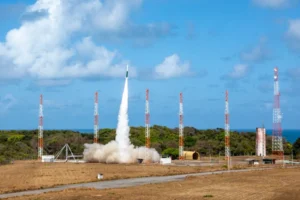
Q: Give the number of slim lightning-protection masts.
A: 5